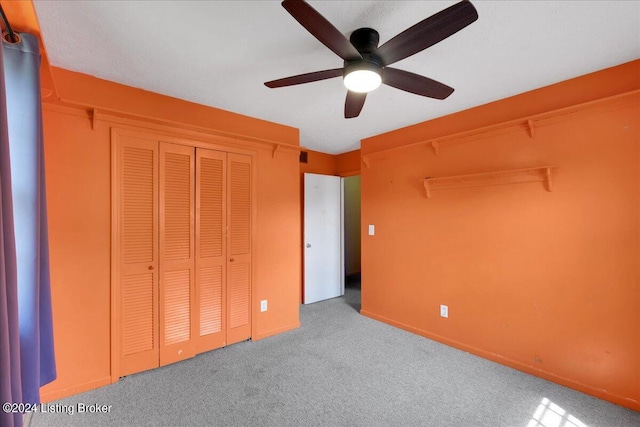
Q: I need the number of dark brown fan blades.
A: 5